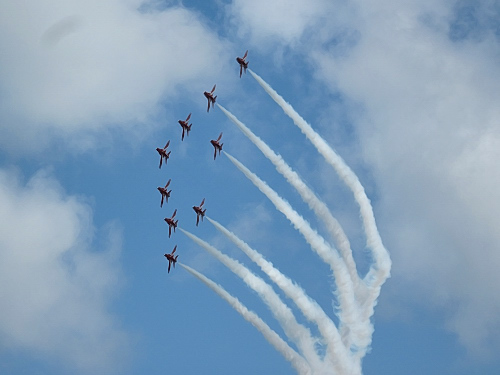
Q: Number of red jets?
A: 9